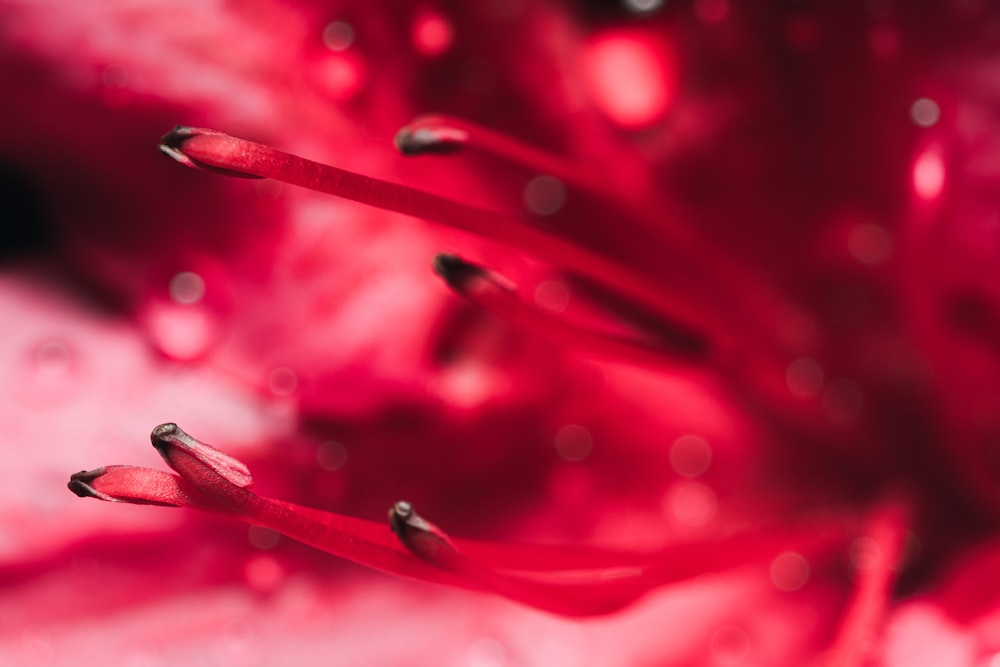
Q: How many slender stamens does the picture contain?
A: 6